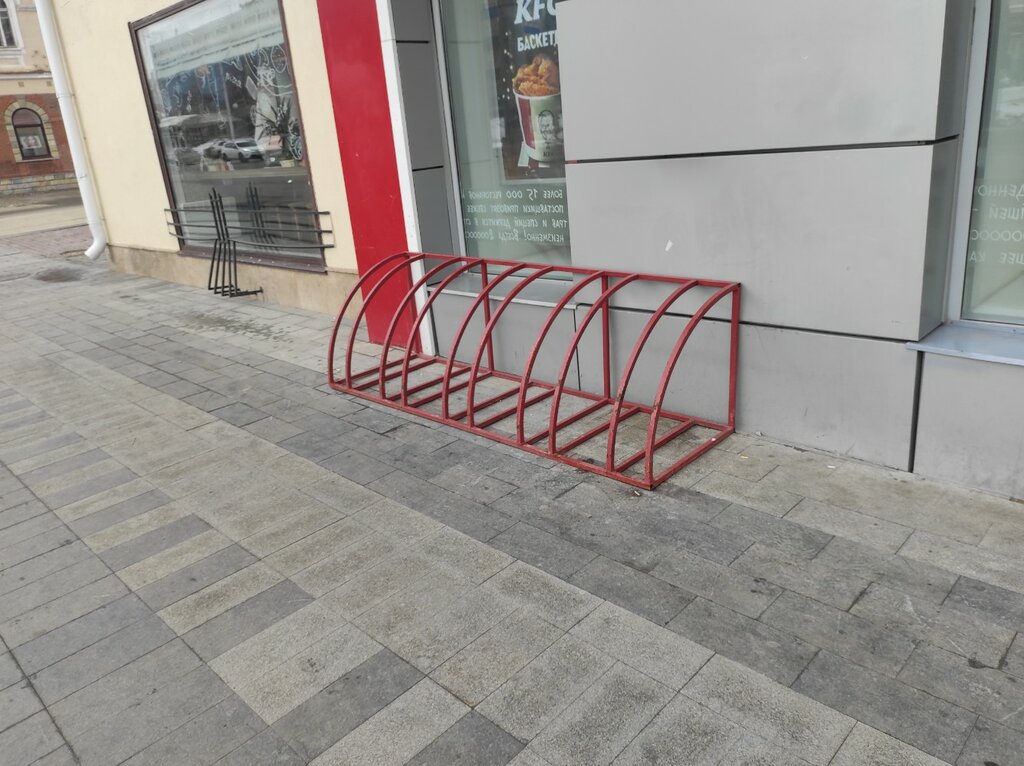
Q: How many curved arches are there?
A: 10